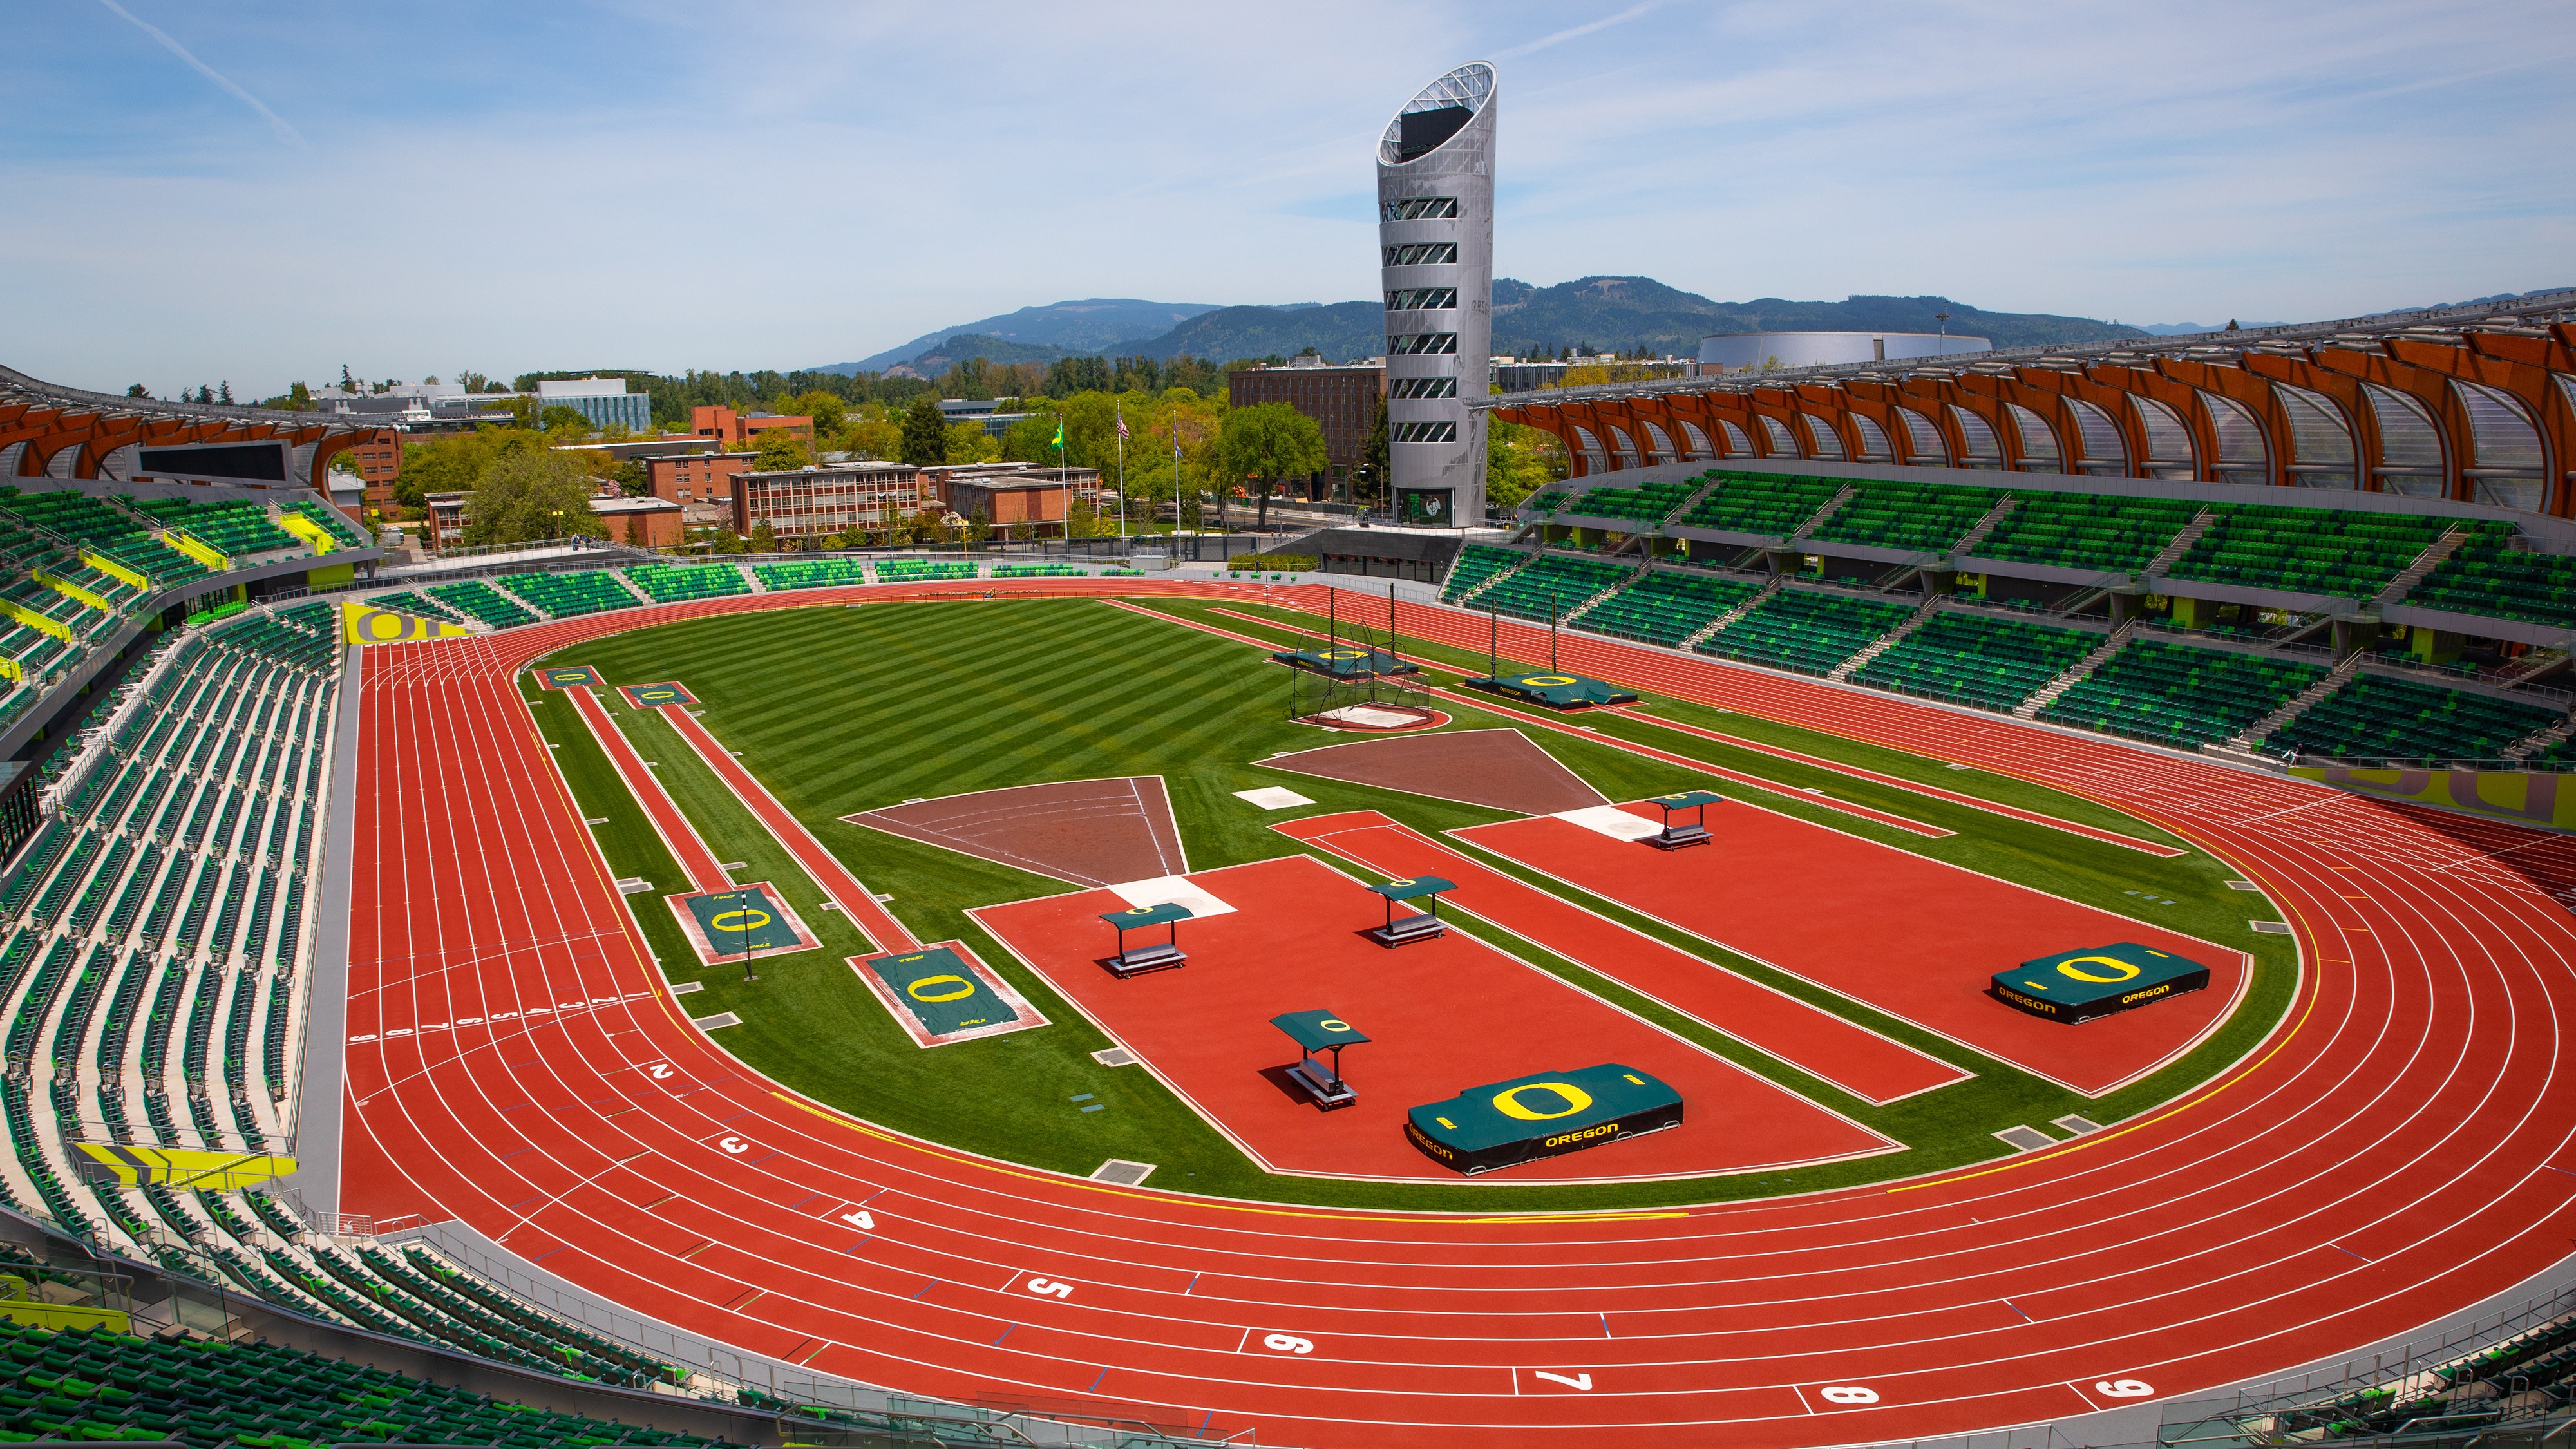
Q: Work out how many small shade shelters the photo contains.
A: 4